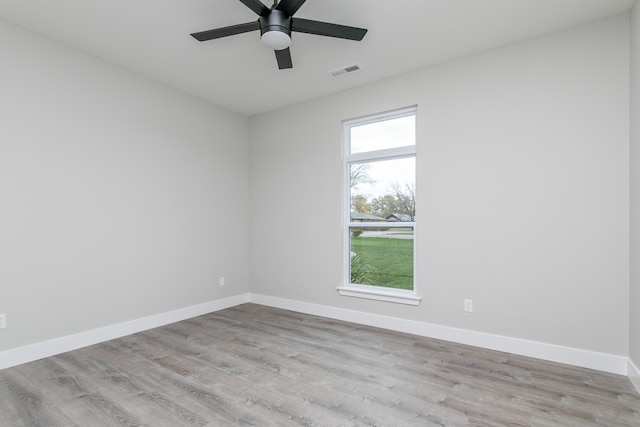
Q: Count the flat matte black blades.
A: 5